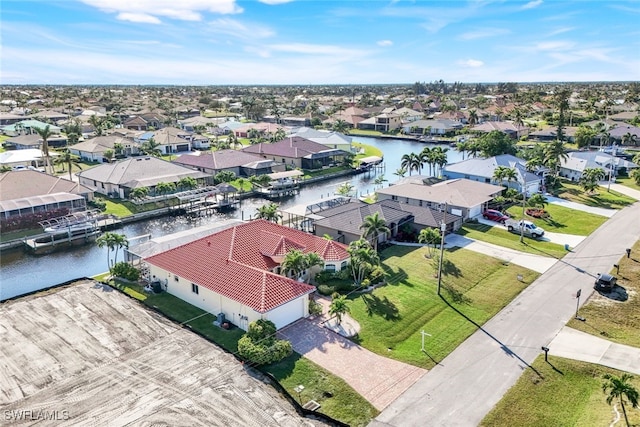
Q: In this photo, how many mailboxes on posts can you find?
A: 3